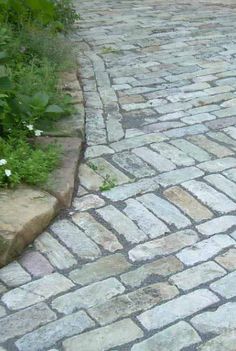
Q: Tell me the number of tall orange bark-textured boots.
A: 0